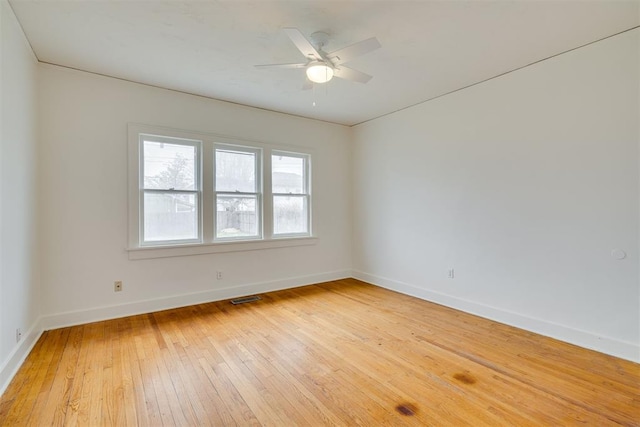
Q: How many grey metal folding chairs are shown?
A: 0